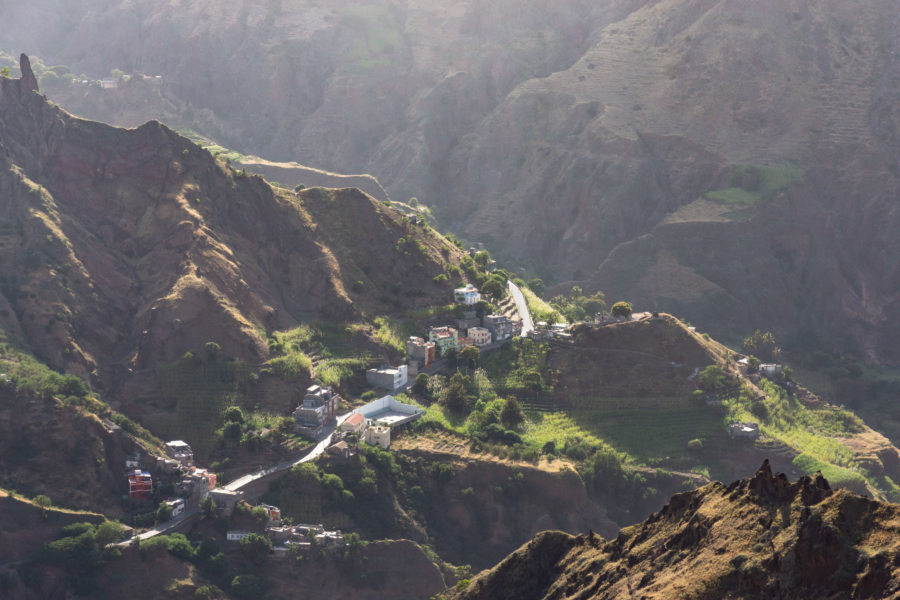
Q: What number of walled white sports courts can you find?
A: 1